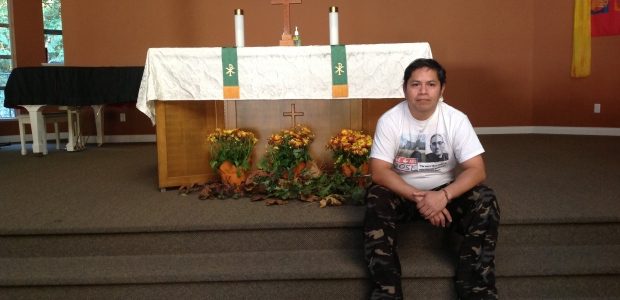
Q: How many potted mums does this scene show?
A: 3